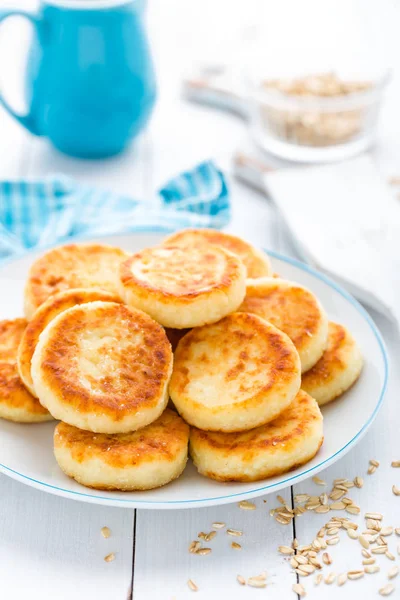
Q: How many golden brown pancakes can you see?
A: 11